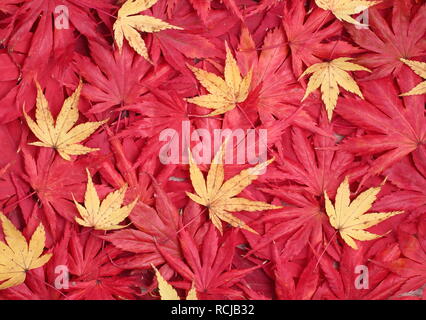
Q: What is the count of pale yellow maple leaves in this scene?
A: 11